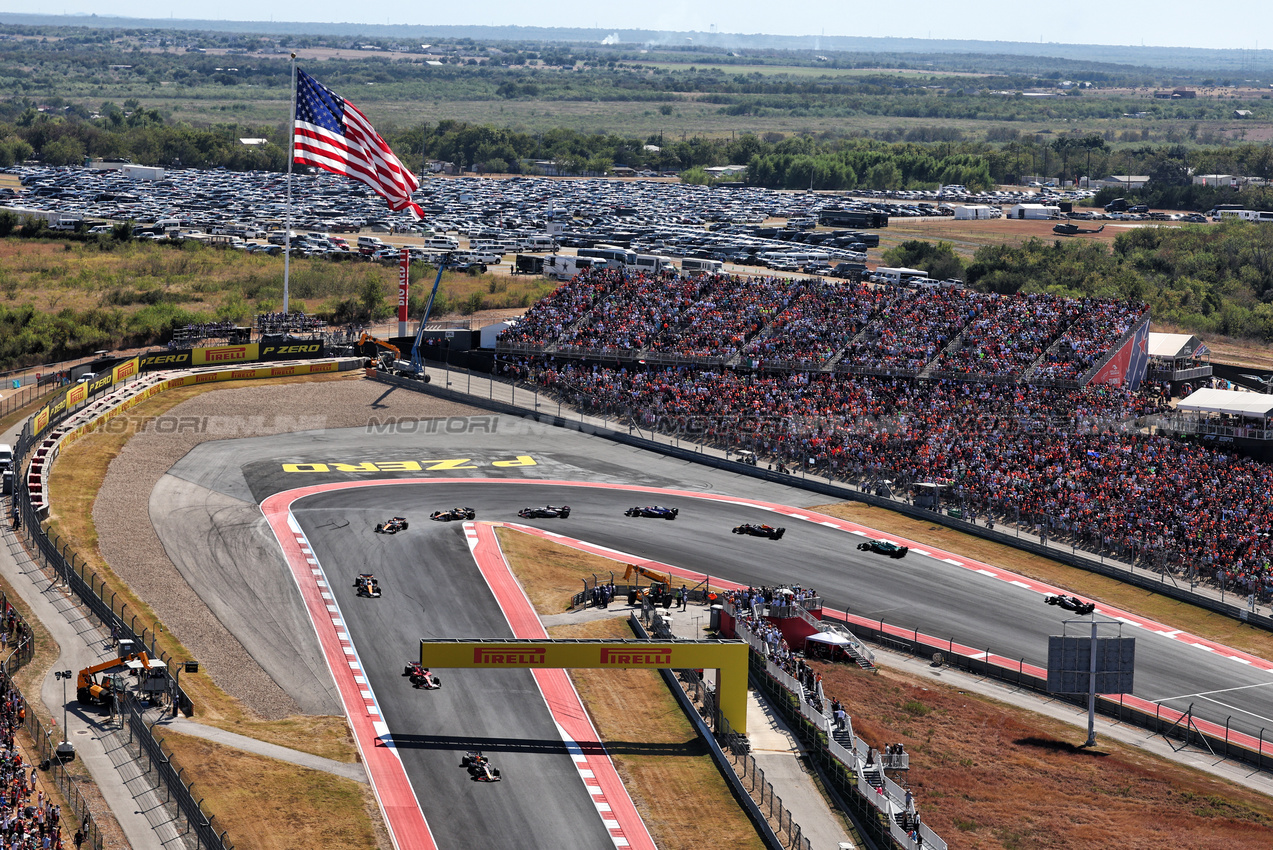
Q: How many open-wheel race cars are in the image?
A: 10